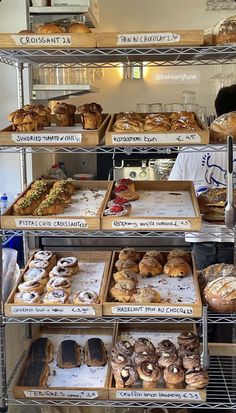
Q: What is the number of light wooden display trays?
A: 10